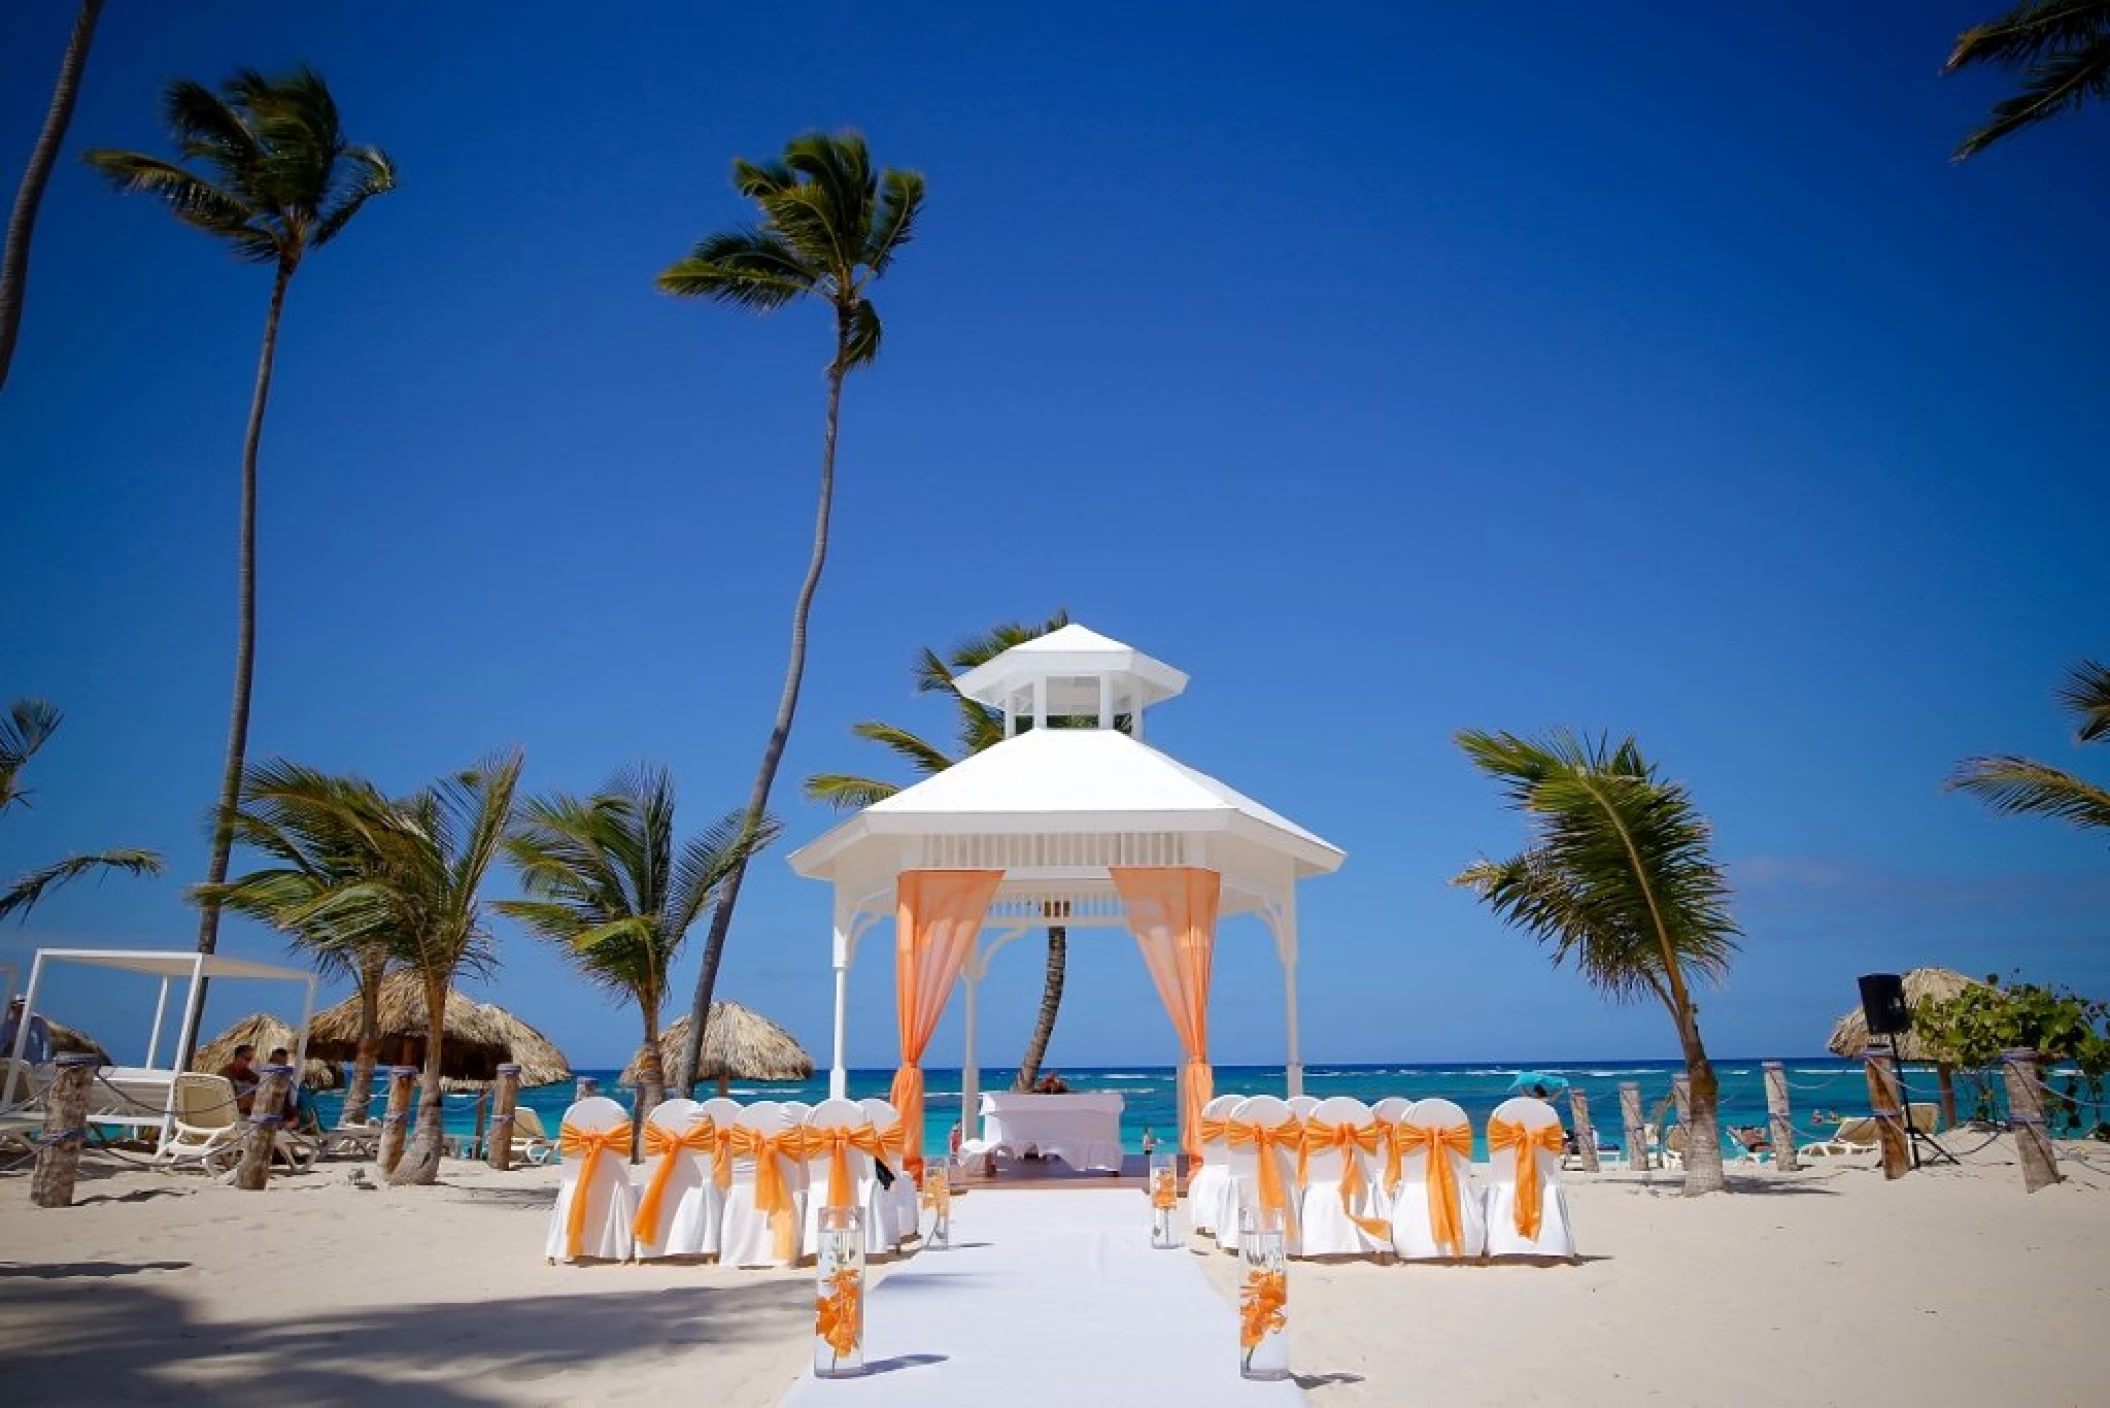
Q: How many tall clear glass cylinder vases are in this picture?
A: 4